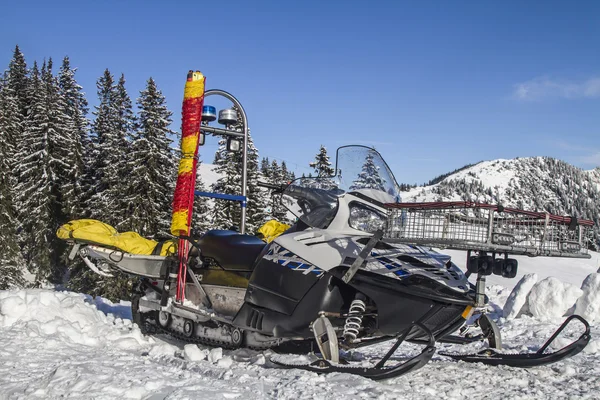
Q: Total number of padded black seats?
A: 1